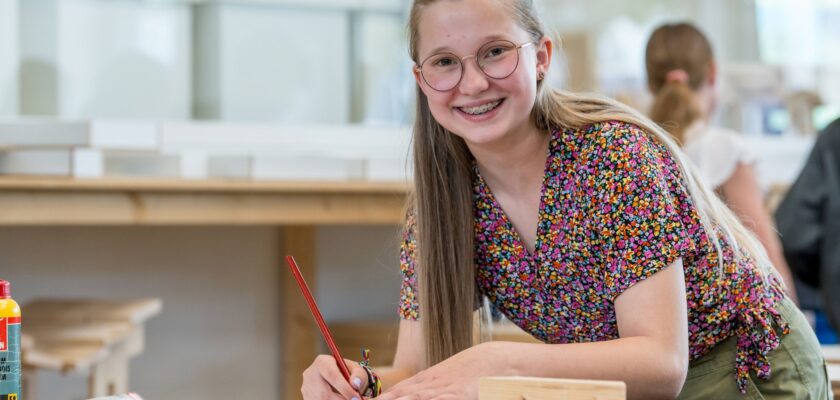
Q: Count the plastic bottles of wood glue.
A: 1